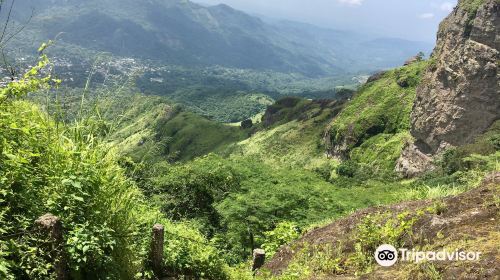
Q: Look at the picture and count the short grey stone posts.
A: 3